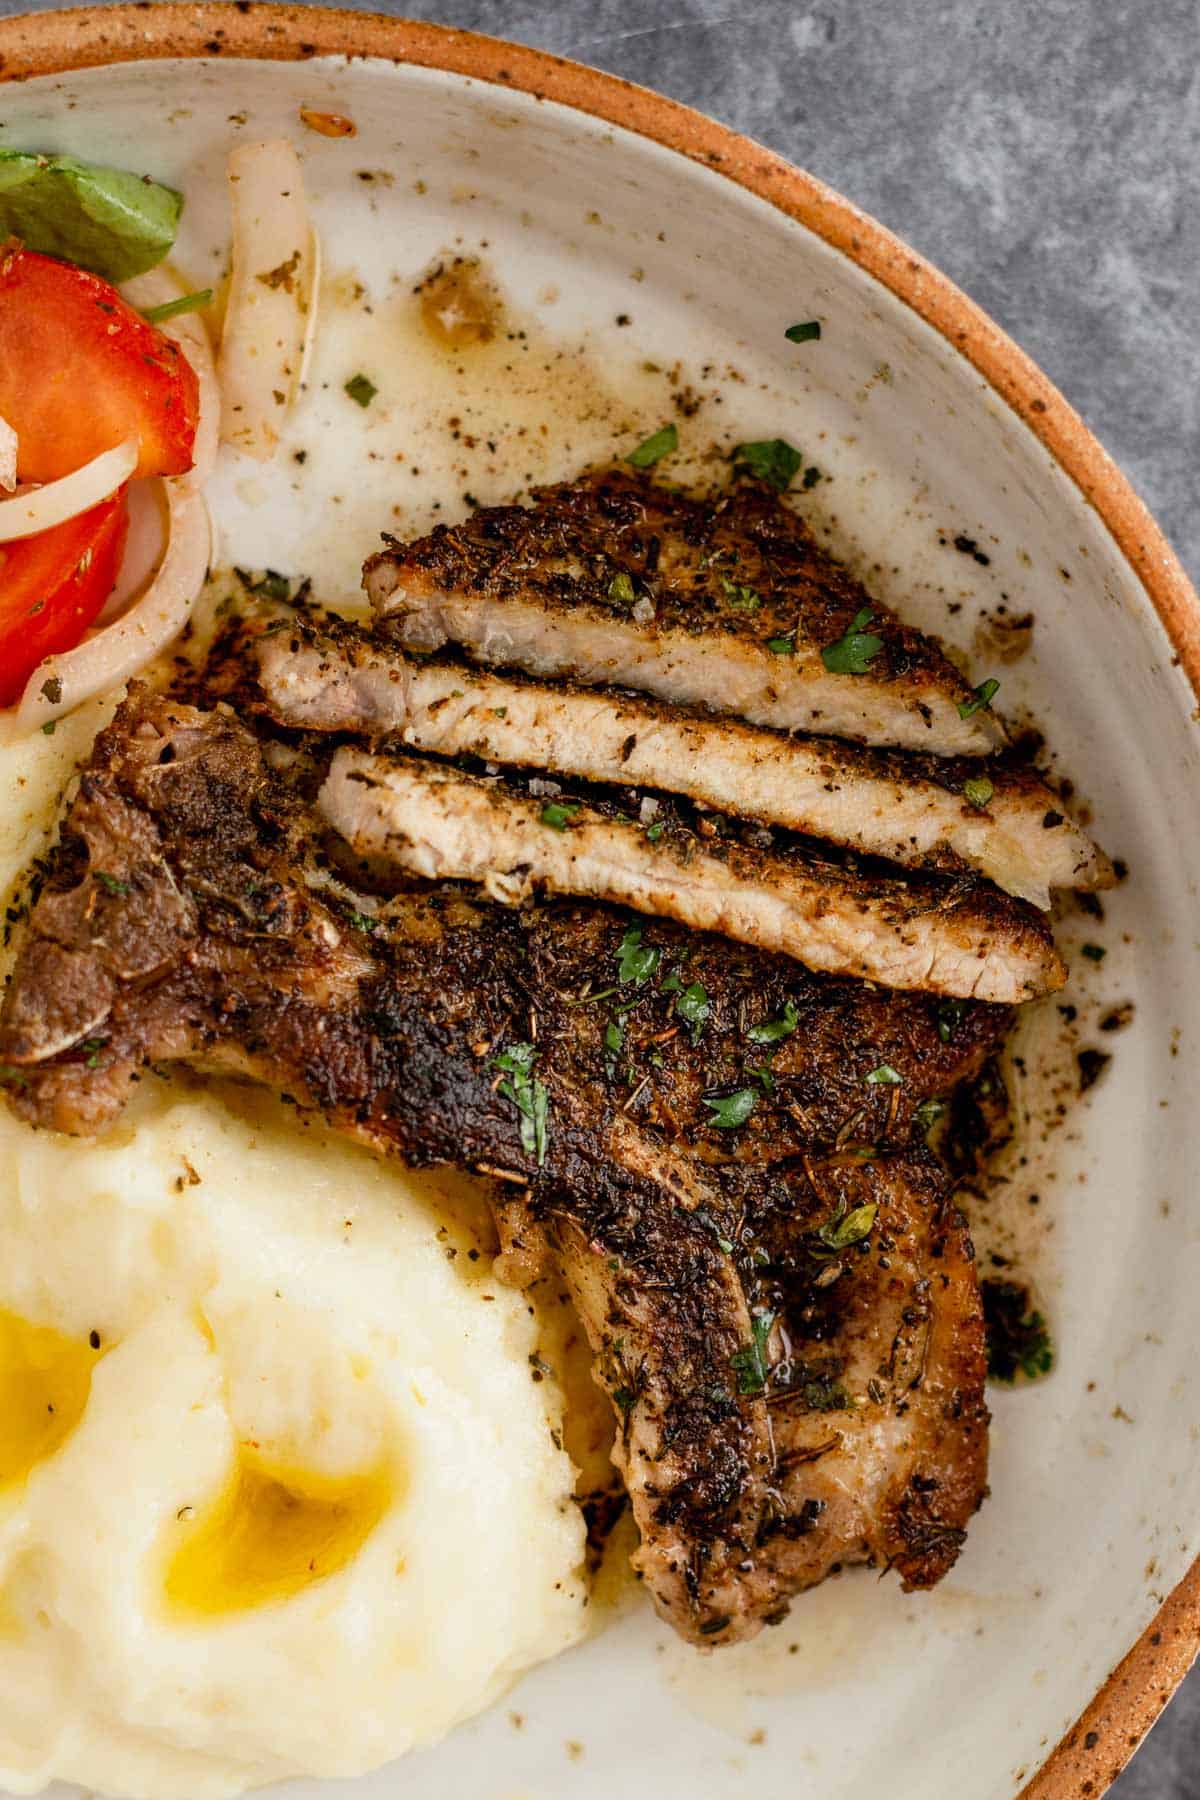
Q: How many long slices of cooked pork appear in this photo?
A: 3